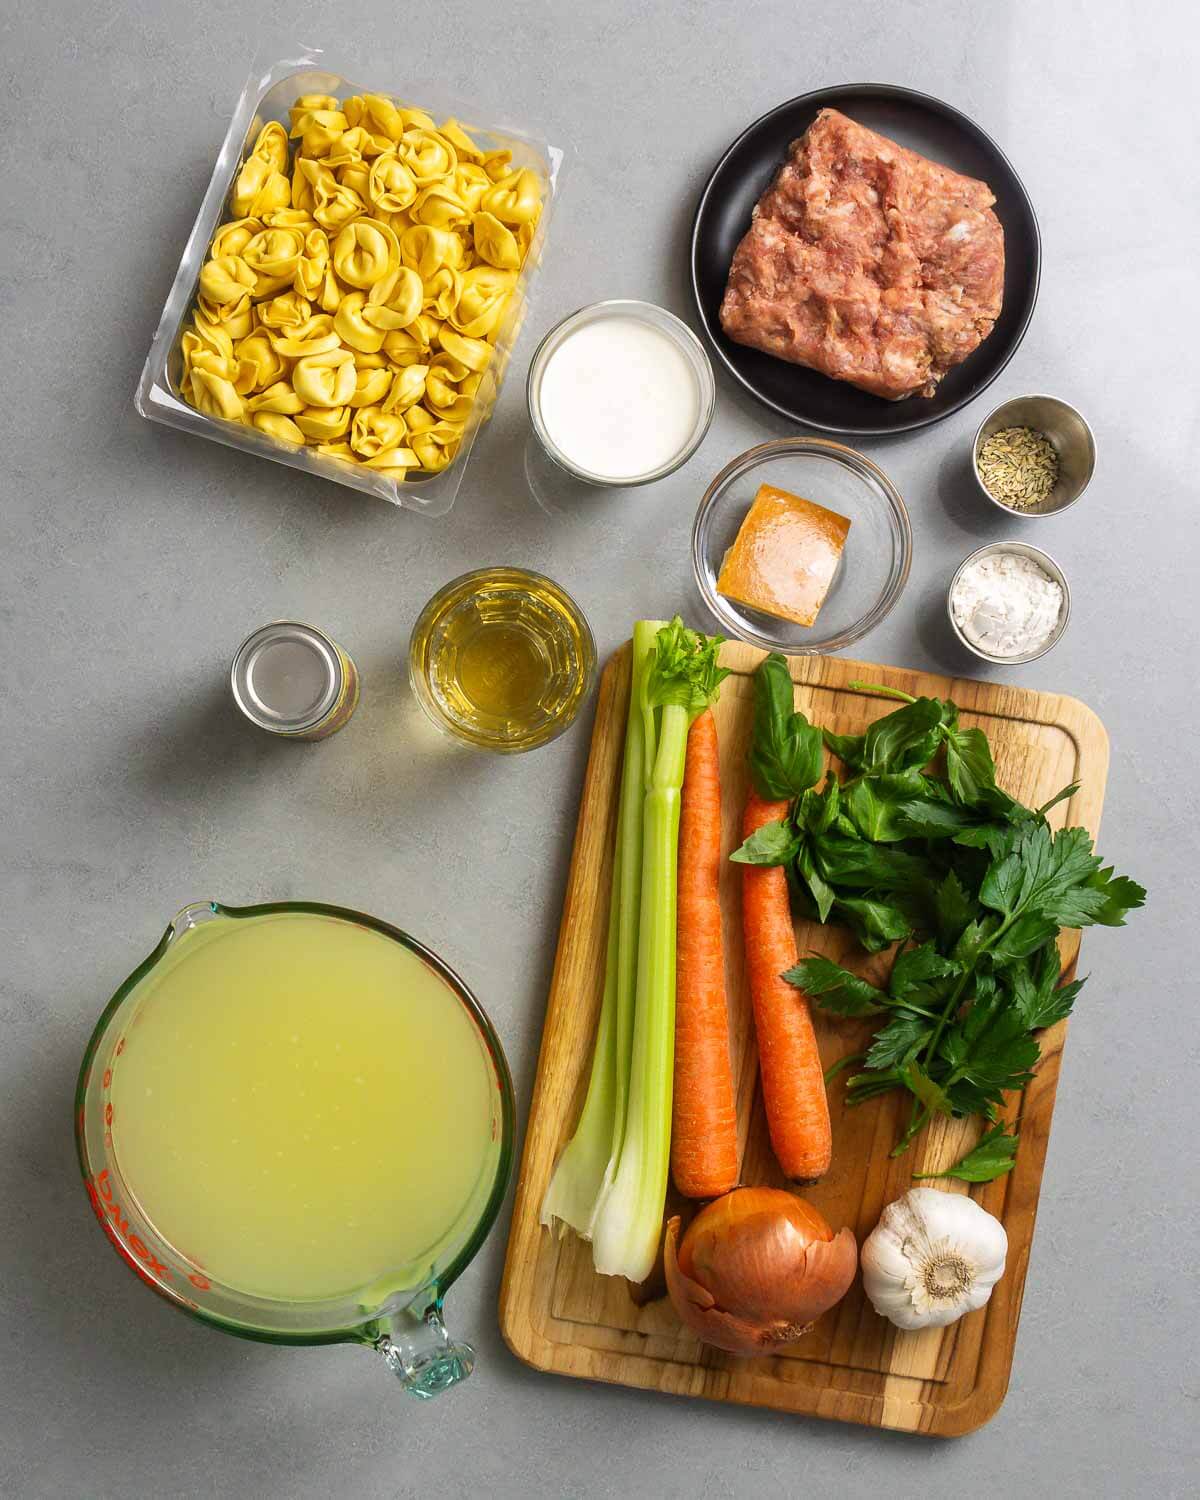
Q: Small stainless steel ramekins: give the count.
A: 2